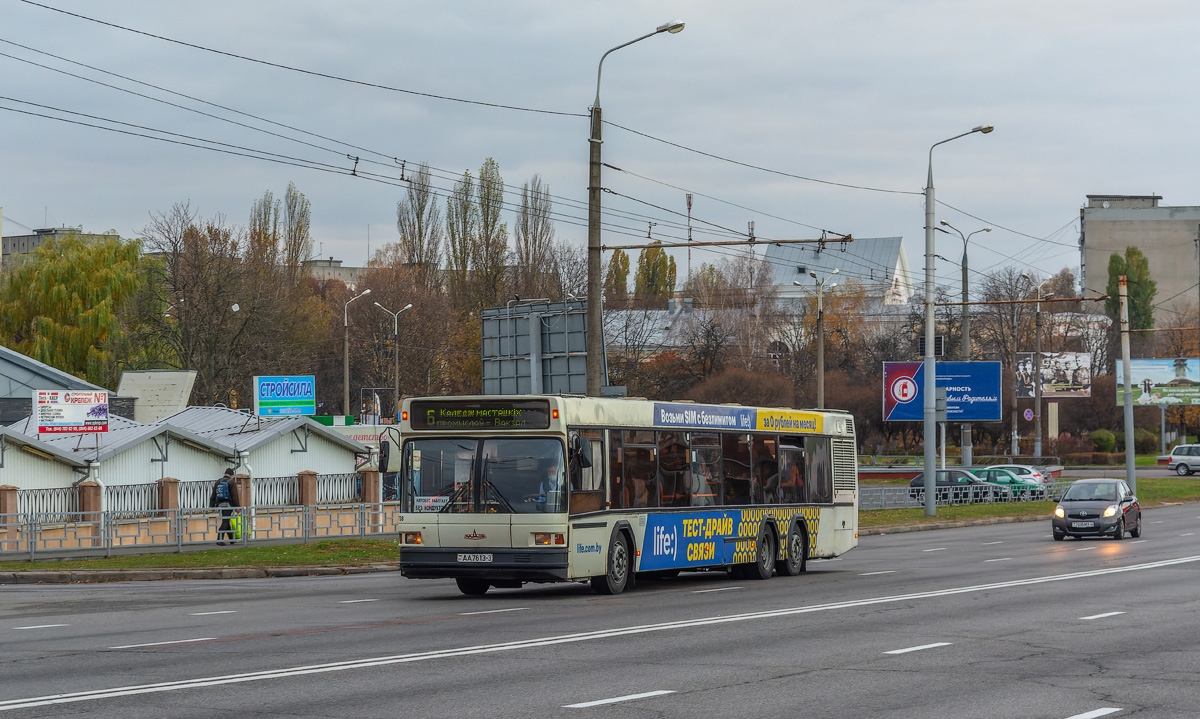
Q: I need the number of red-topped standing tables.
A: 0